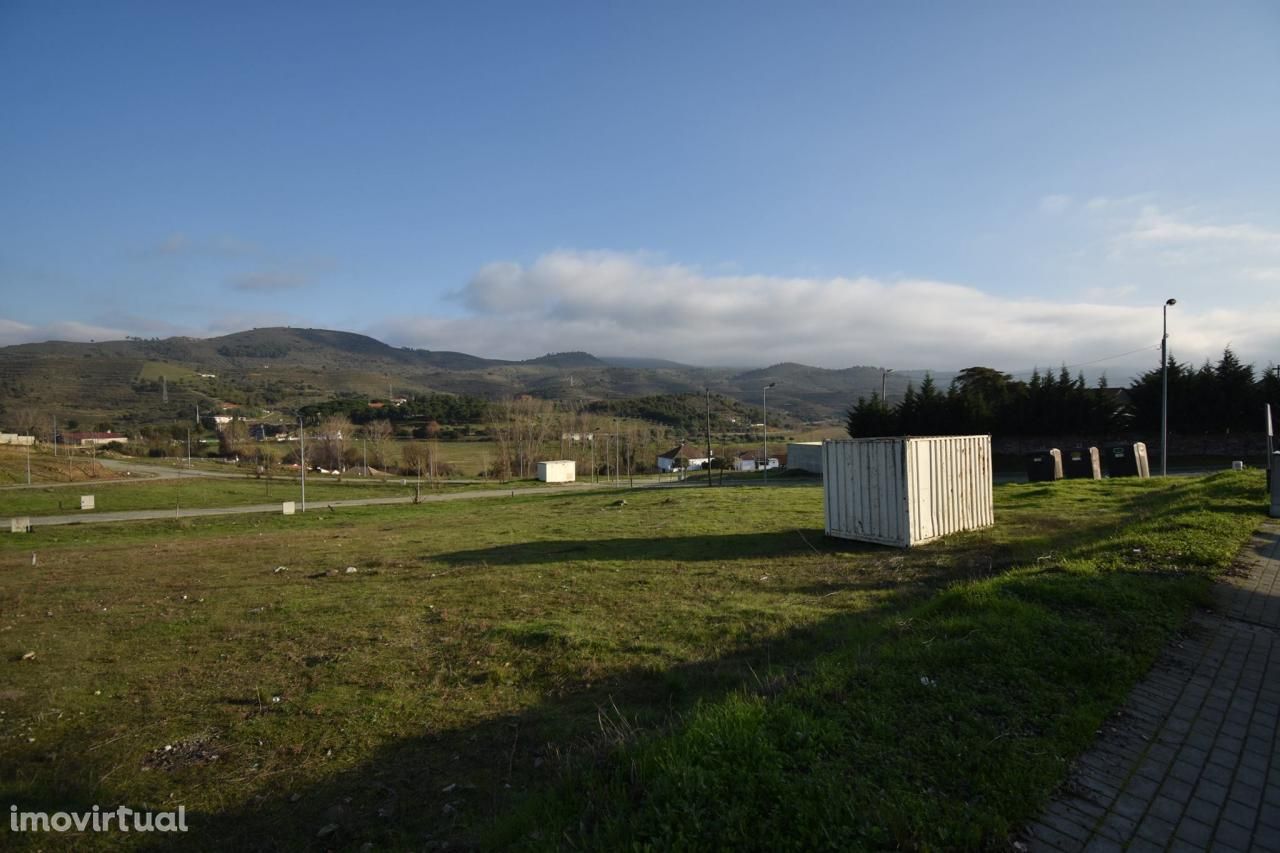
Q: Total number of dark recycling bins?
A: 3